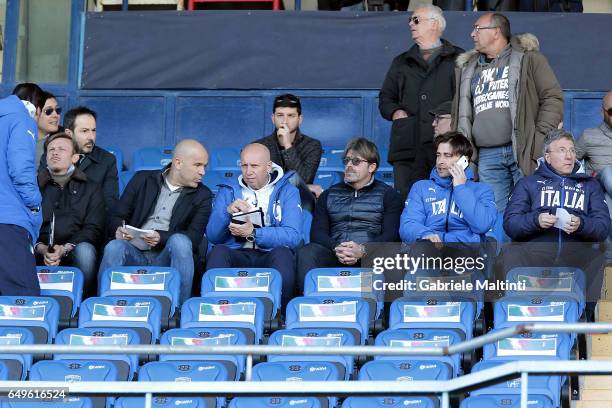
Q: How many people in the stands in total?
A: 14